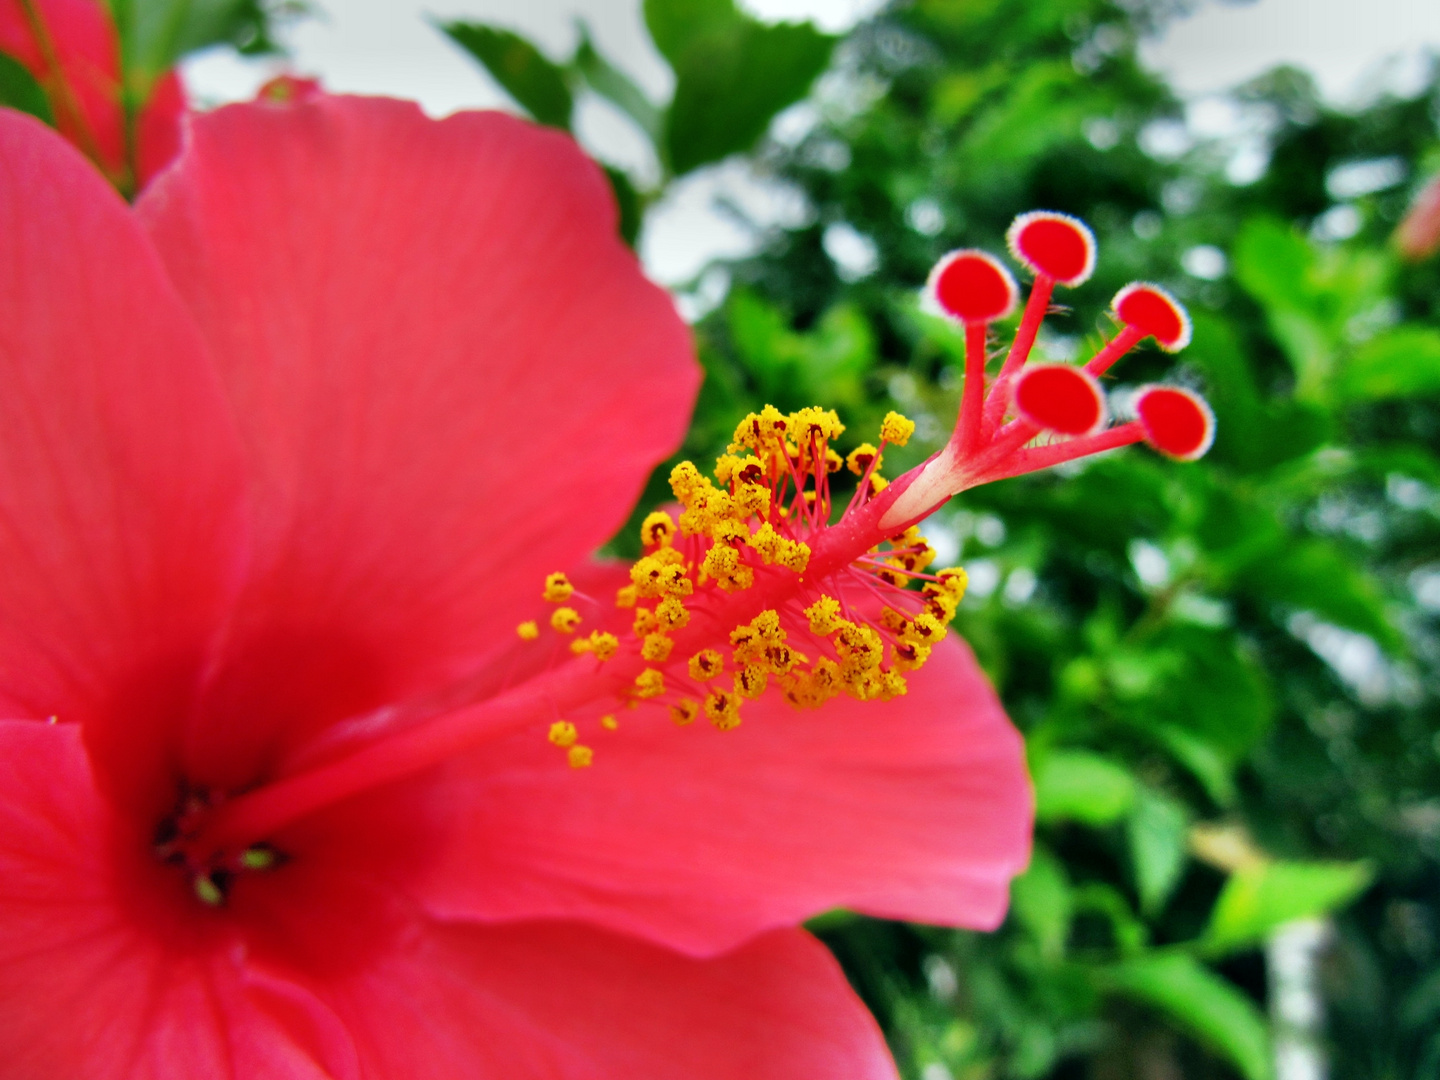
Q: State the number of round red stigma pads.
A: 5